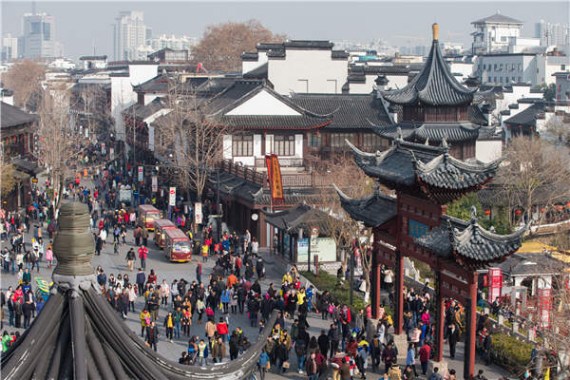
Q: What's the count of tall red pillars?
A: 4